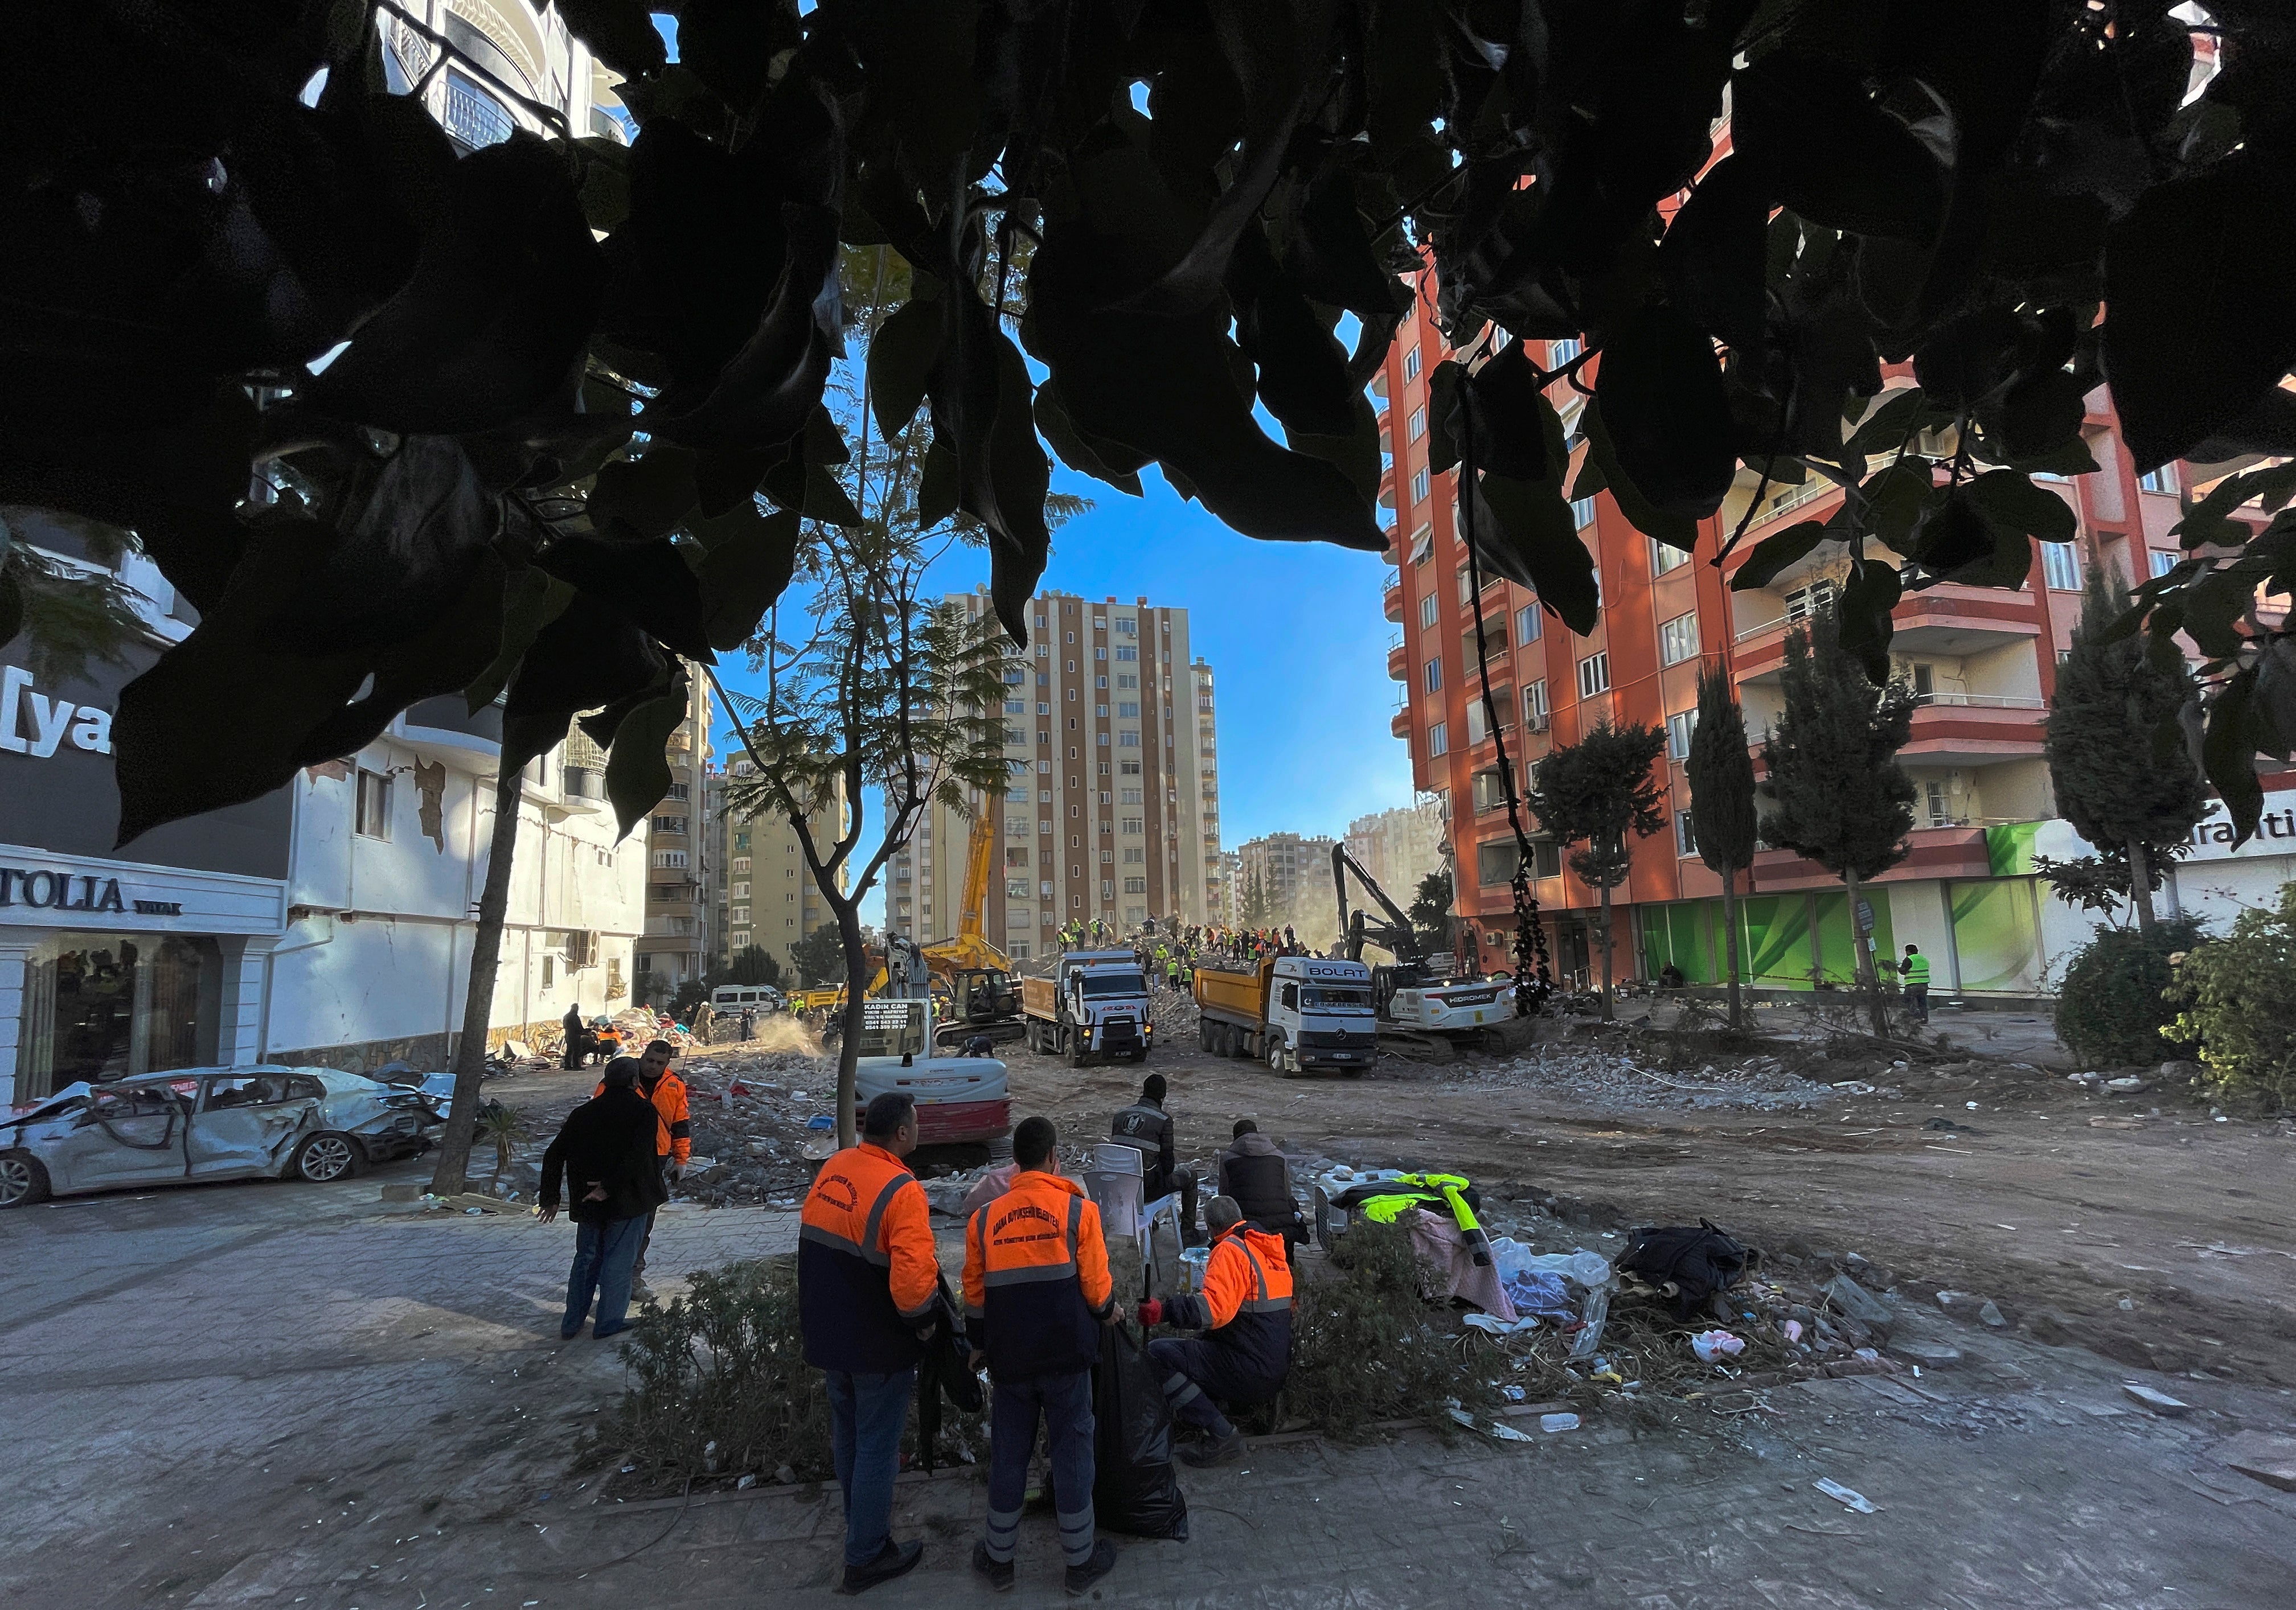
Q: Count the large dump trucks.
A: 2